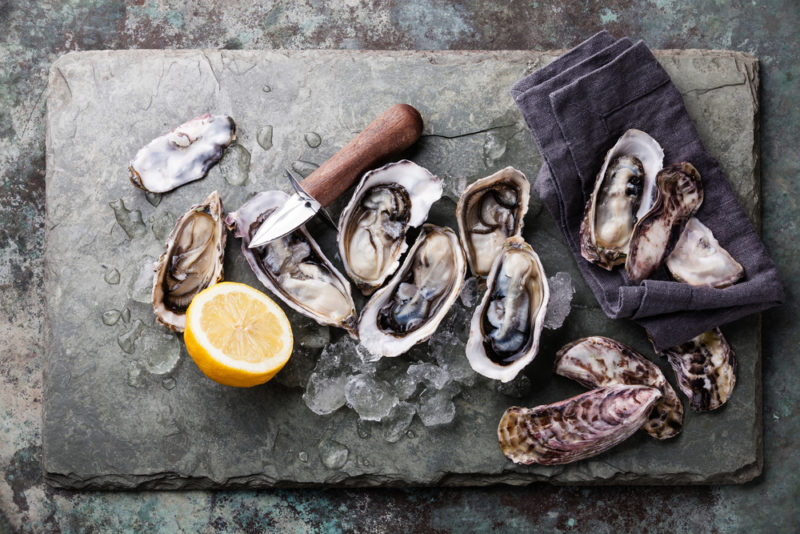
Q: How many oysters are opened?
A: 7